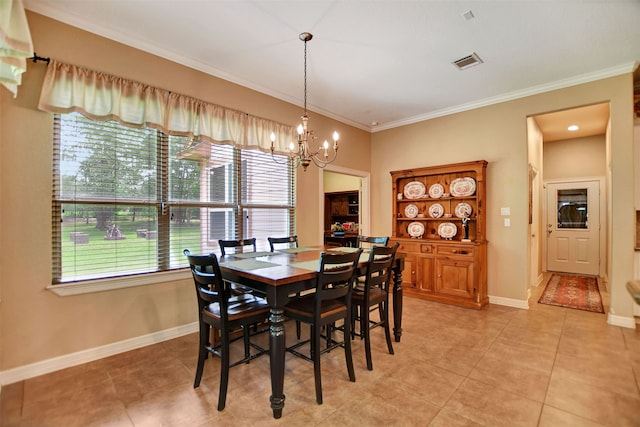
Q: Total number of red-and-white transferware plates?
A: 8